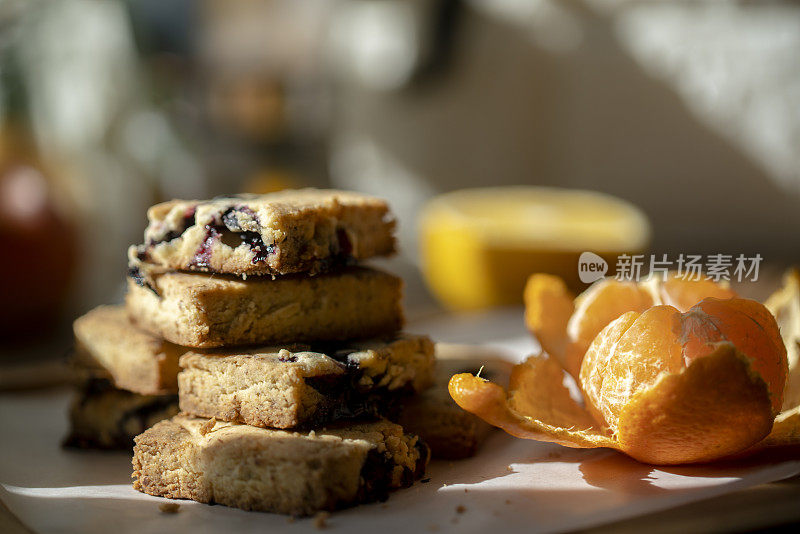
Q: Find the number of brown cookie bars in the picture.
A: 7